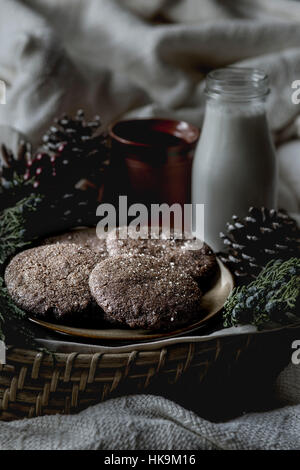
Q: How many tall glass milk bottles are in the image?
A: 1